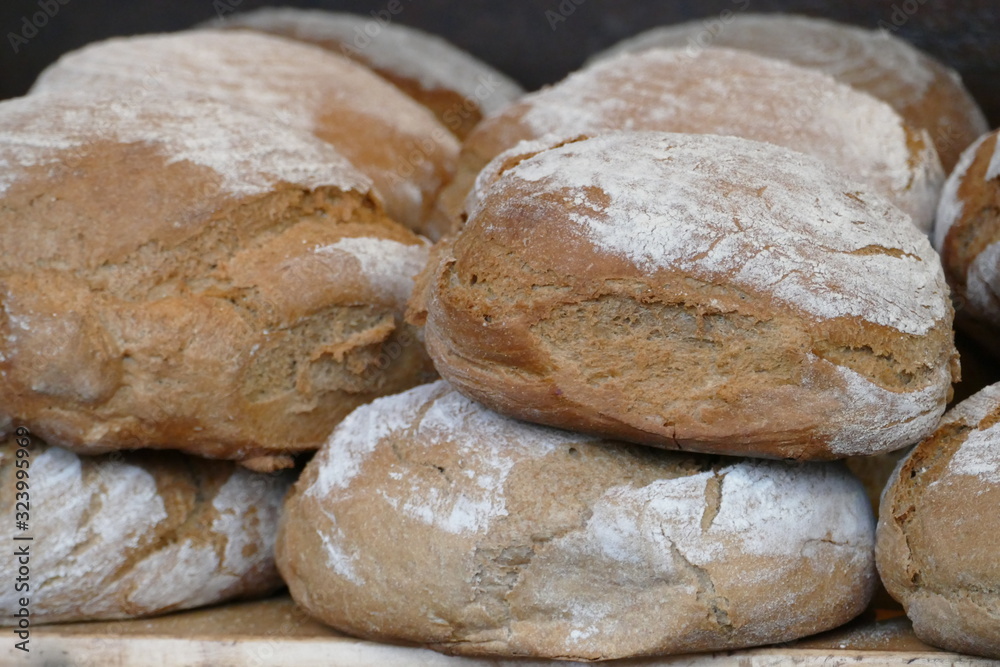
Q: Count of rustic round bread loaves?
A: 10